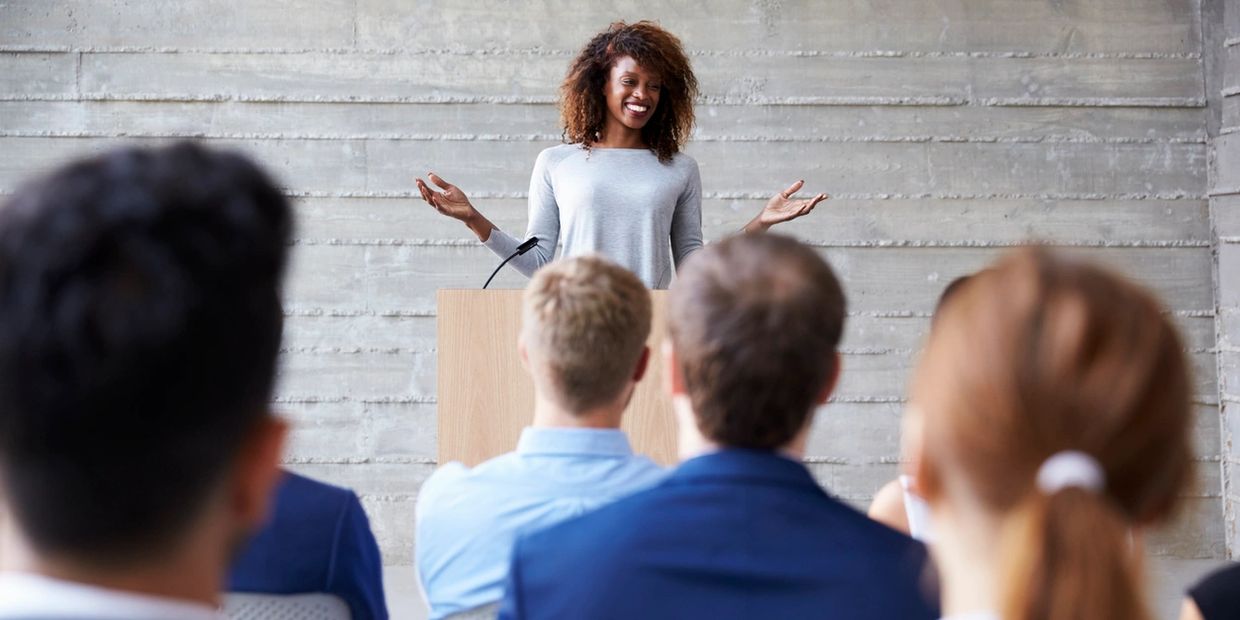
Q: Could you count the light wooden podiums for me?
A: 1